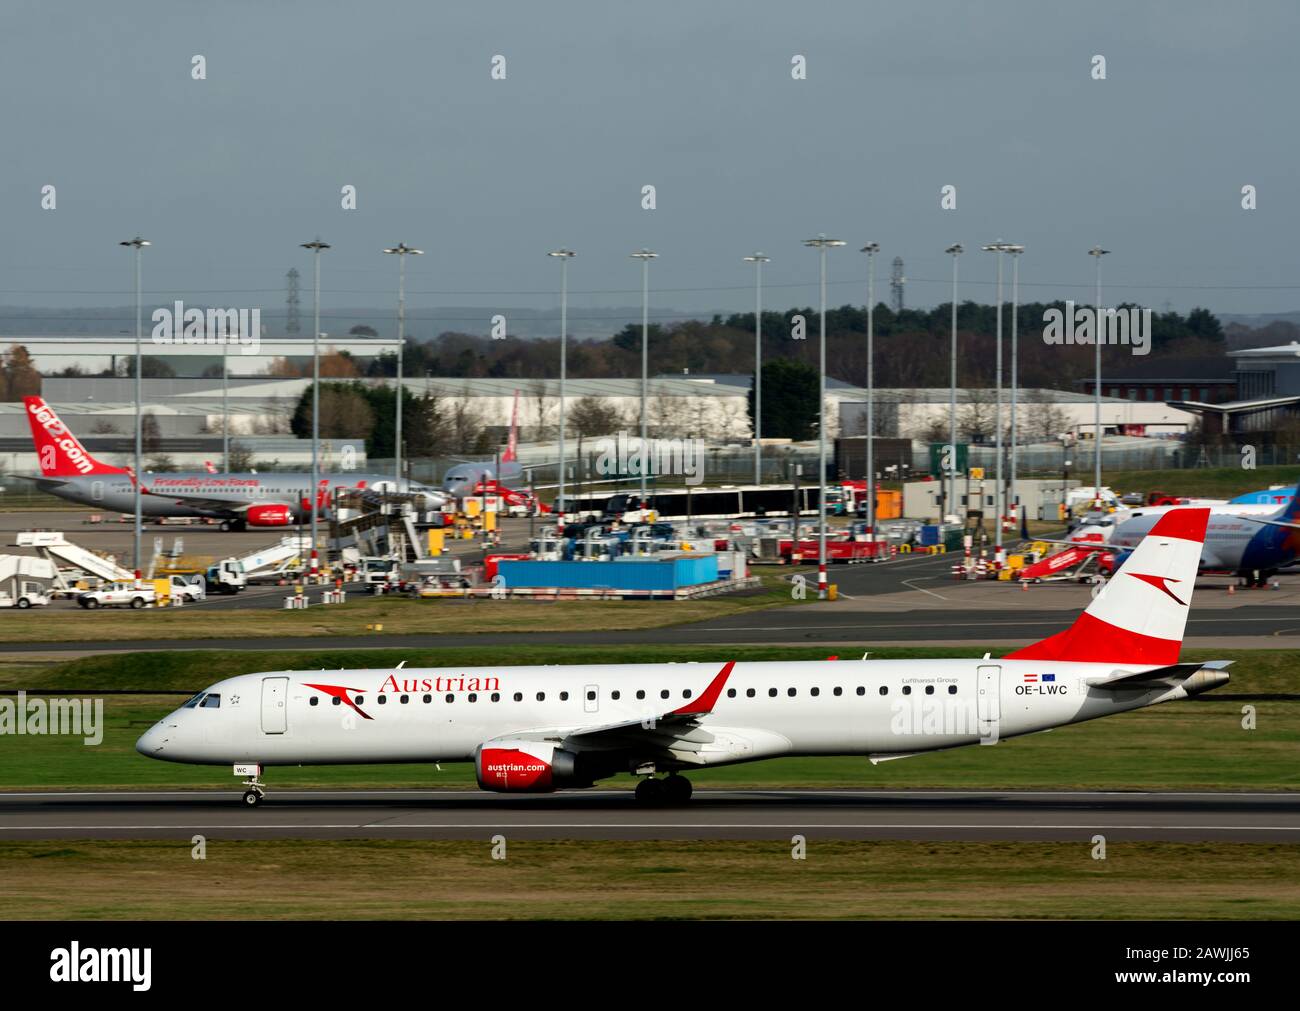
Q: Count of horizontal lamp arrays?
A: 12